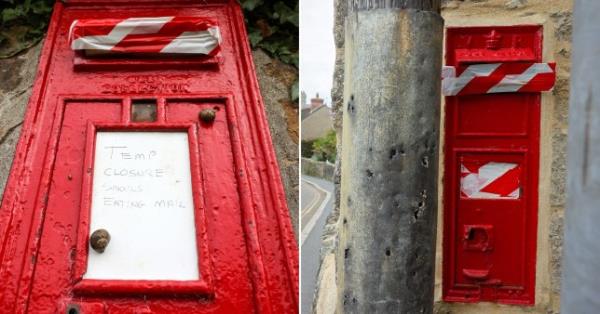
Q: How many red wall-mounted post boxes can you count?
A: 2